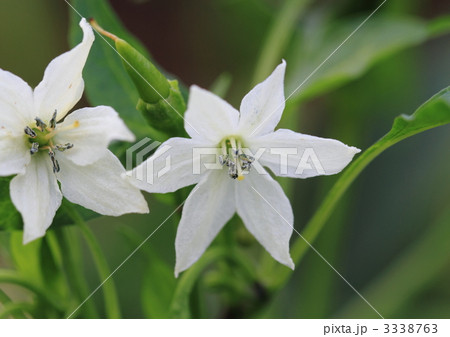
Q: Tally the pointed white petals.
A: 12